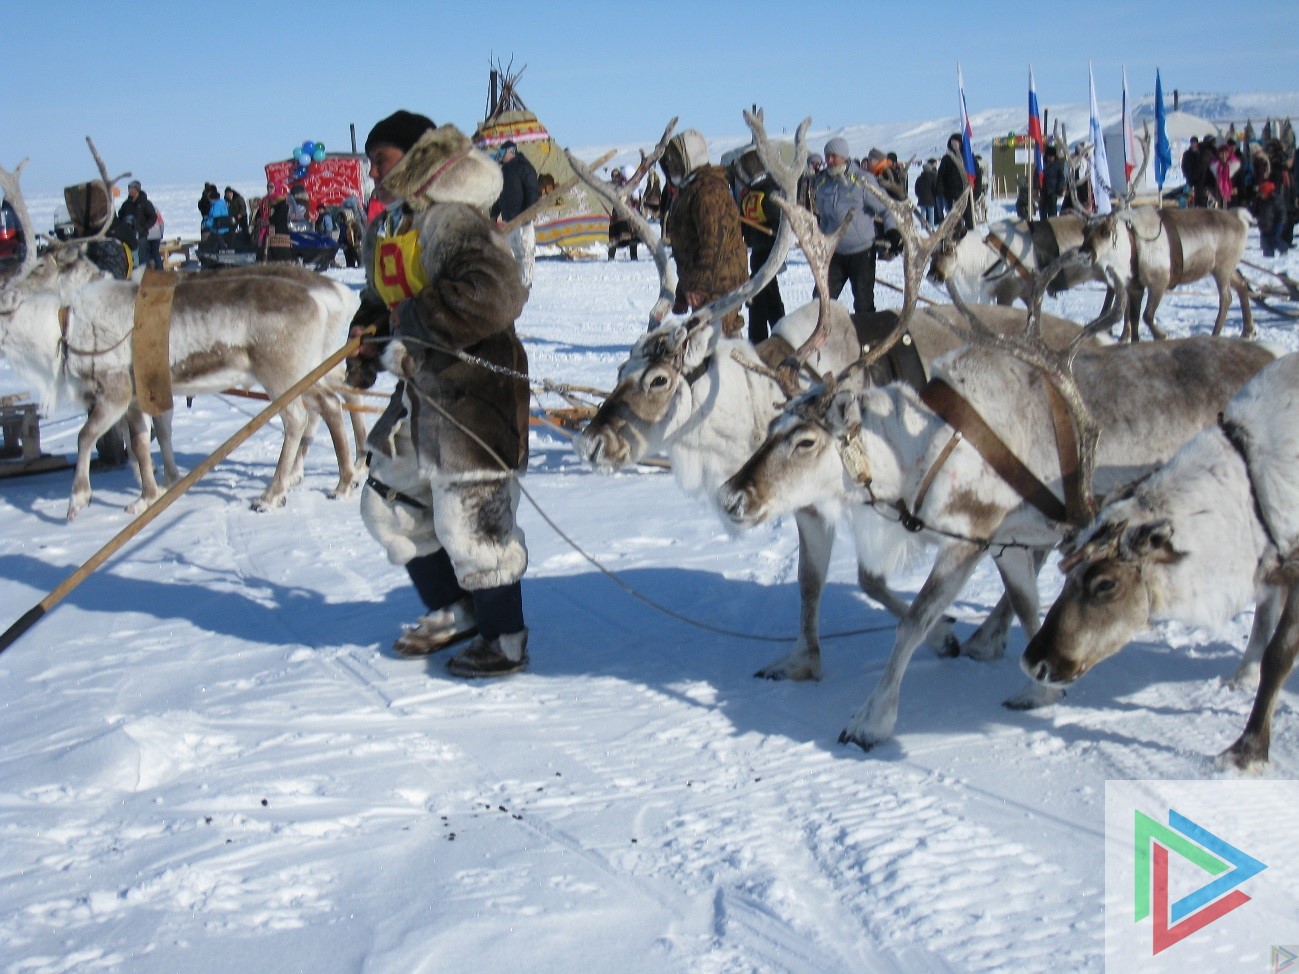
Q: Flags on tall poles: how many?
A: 5